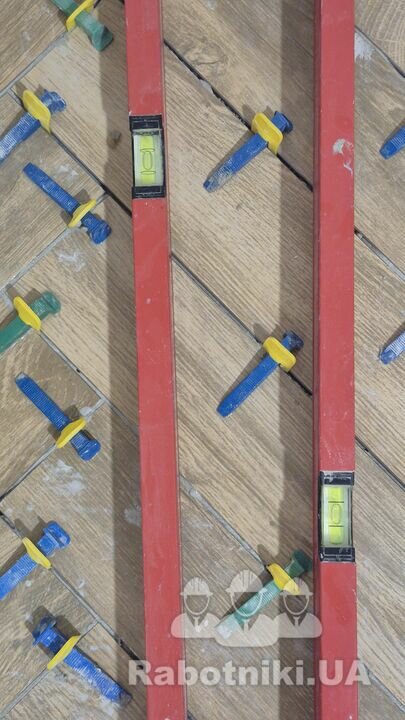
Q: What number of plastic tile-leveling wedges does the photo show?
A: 12